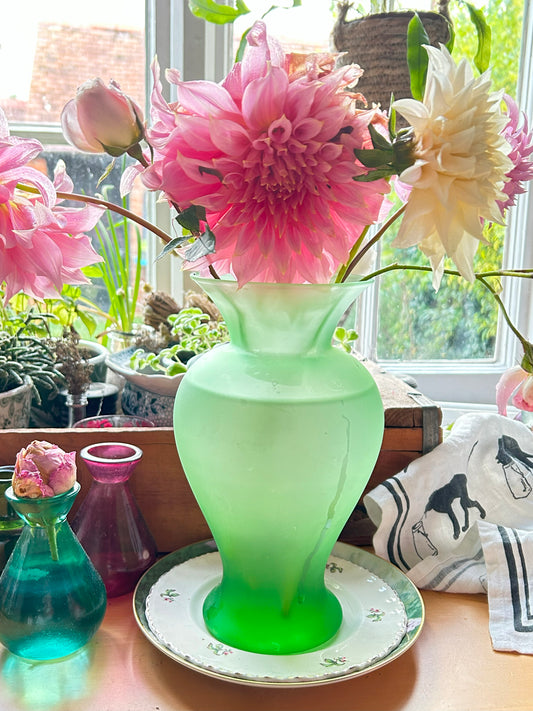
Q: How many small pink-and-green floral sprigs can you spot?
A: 5